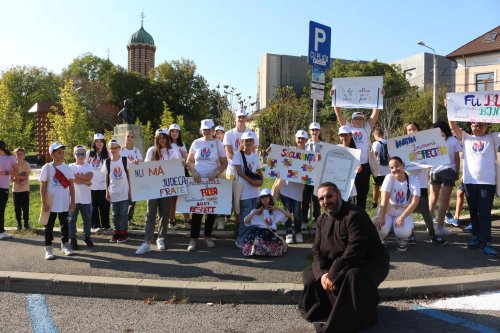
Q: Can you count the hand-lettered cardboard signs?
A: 7